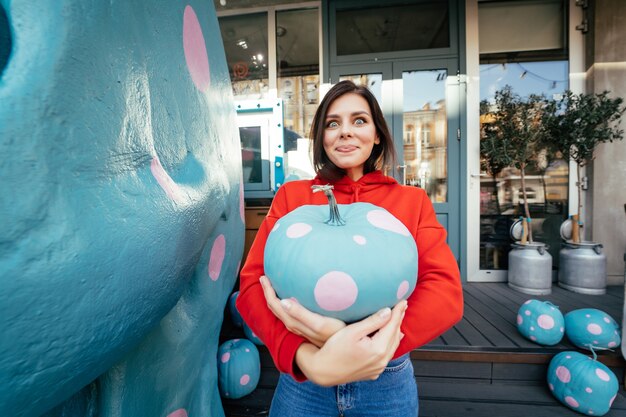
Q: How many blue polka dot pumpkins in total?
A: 7